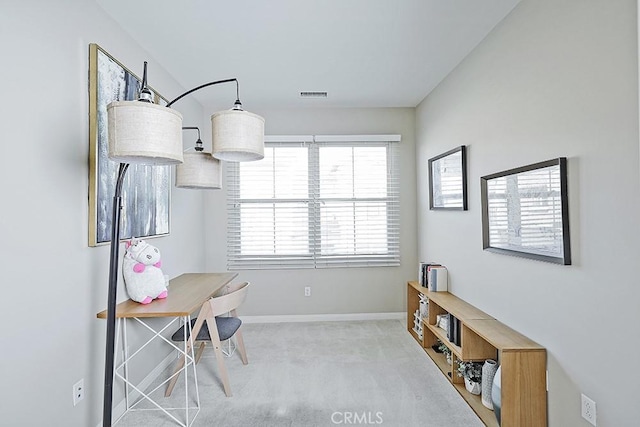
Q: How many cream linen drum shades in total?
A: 3